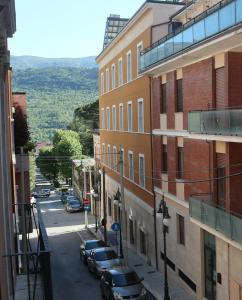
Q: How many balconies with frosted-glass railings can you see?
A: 3